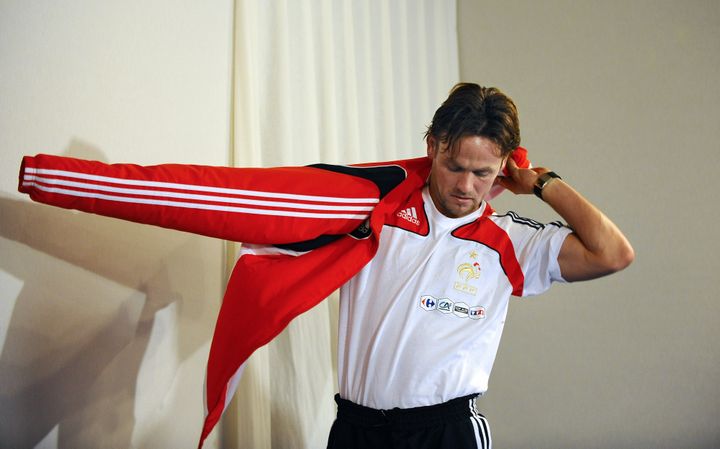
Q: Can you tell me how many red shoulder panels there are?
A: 2